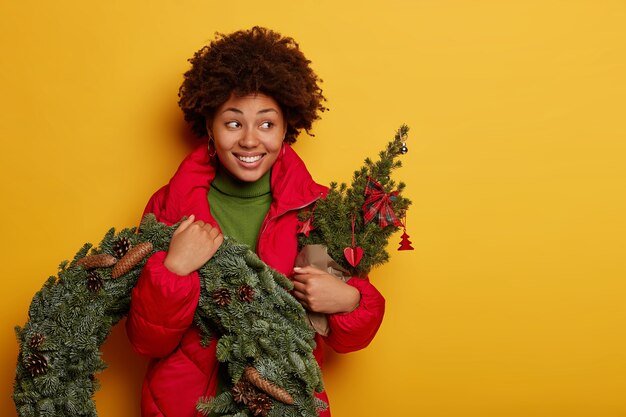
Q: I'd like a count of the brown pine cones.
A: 11